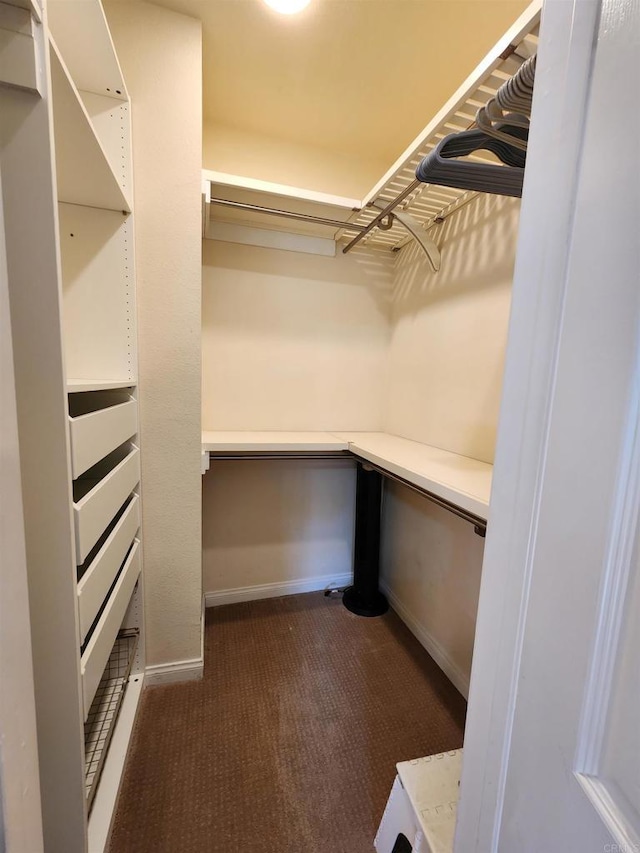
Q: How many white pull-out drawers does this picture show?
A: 4